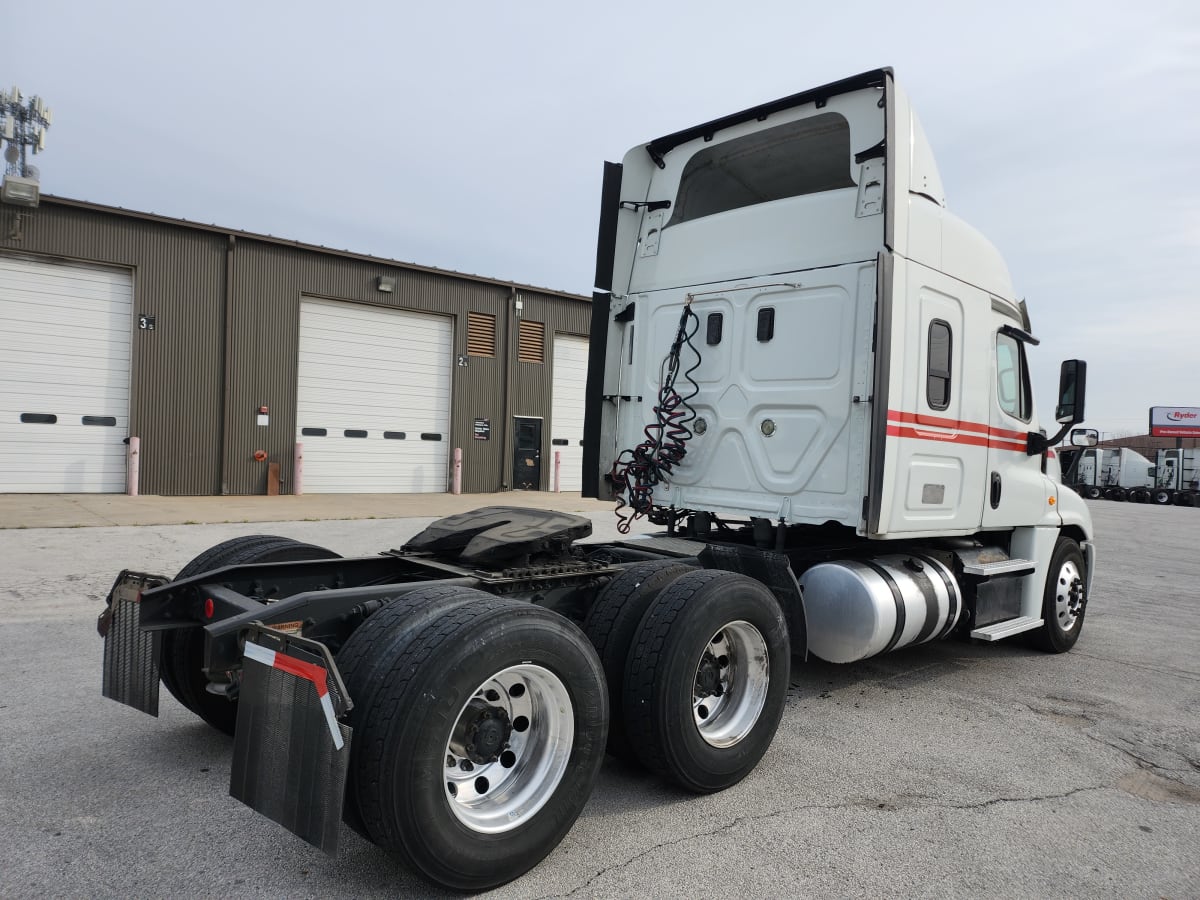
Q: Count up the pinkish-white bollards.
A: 4